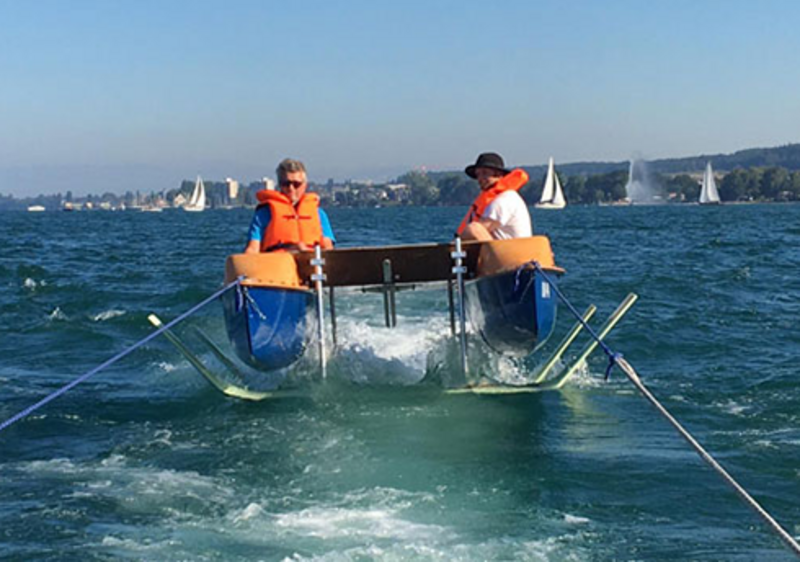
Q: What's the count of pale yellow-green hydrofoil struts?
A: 4